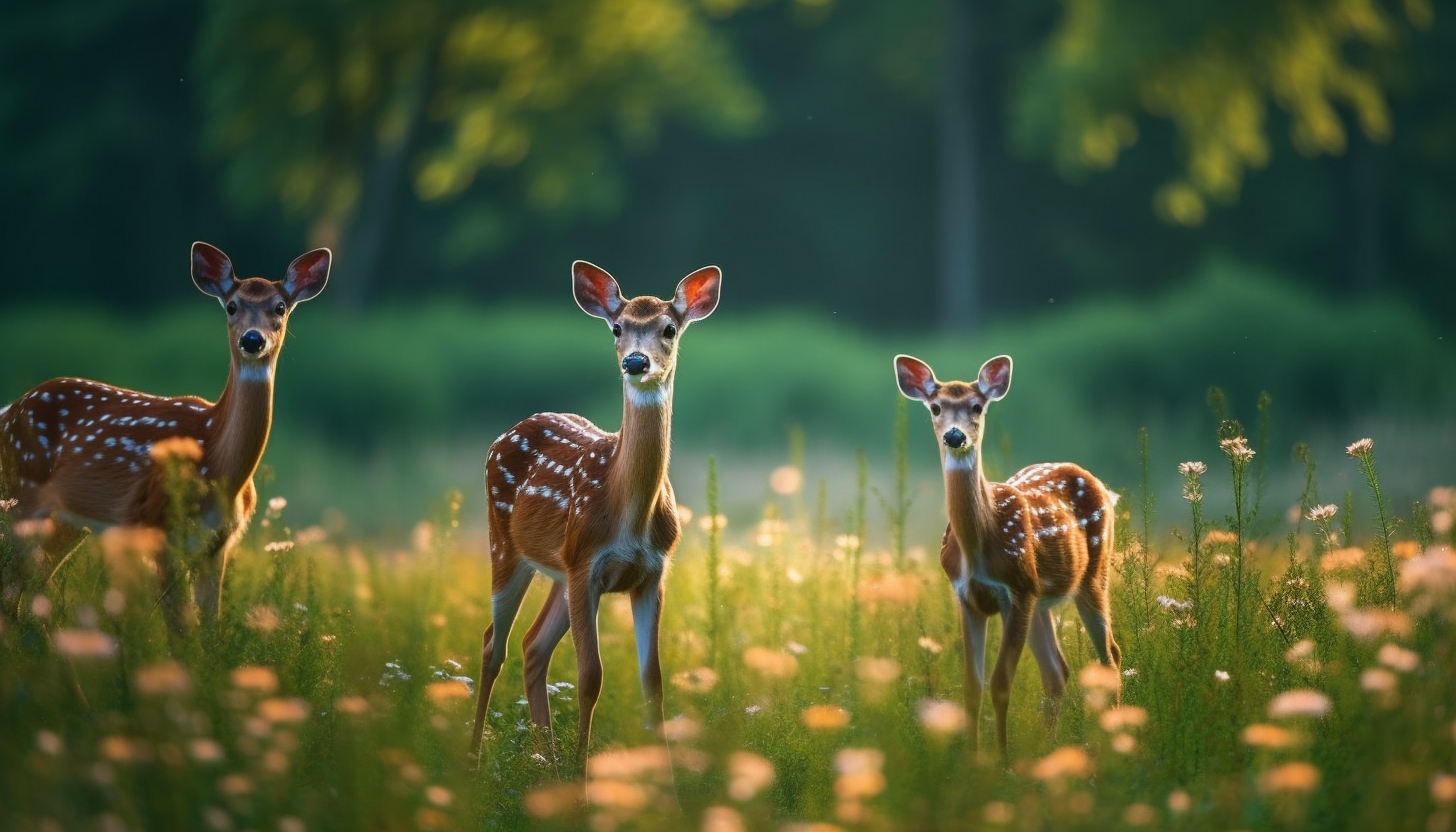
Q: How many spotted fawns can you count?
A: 3